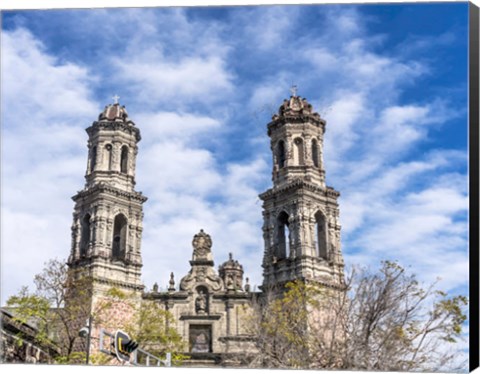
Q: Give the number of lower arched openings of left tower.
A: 2